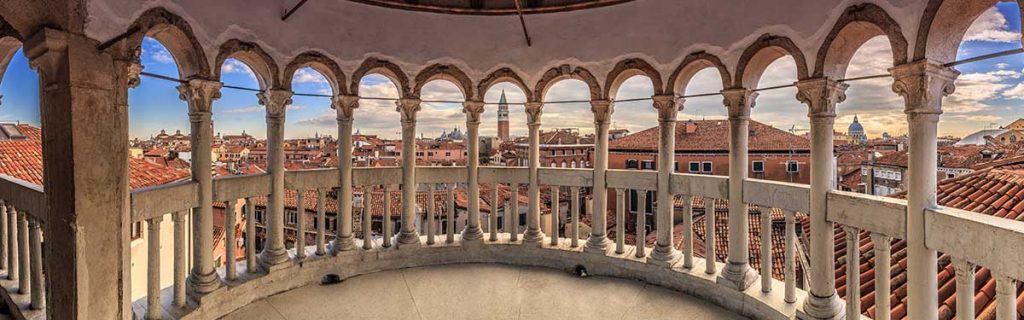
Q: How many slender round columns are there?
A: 11